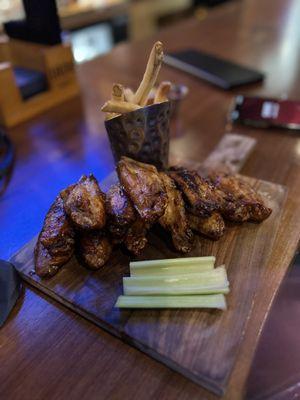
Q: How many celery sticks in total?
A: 3